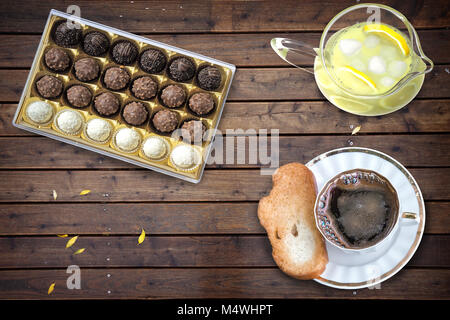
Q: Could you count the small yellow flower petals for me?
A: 8